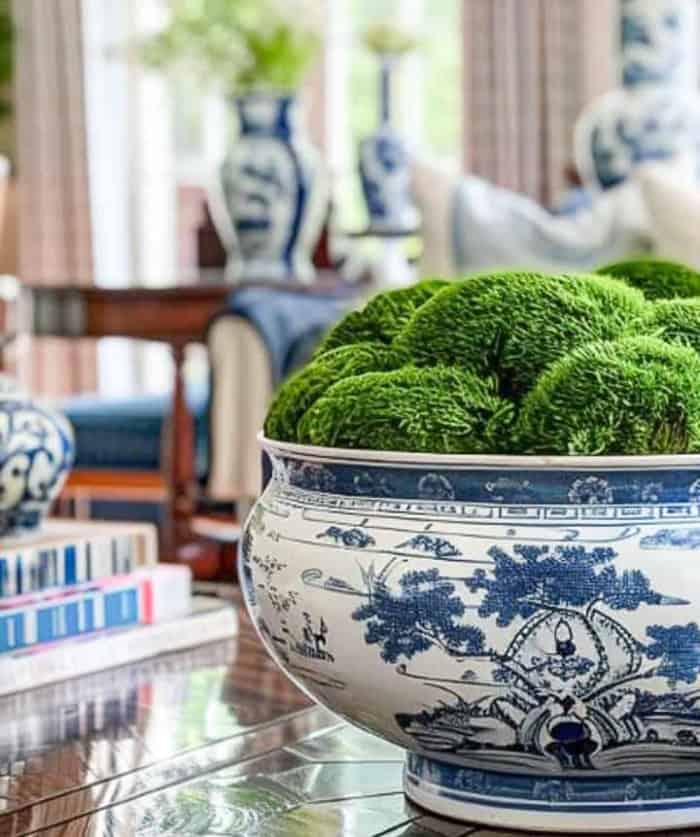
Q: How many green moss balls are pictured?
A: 7